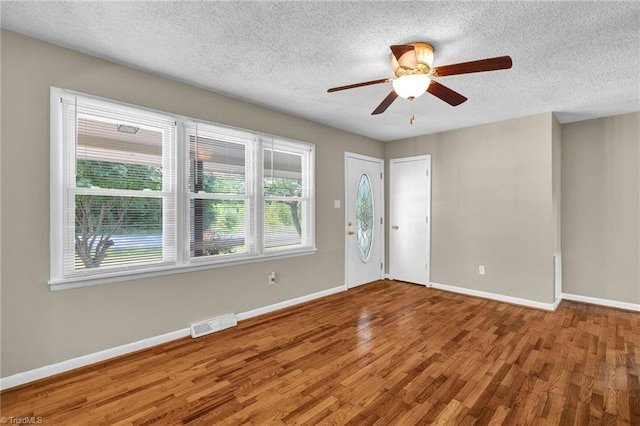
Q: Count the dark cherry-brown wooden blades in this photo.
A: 5